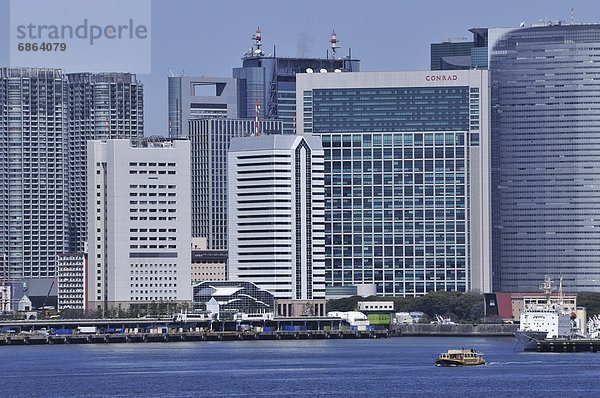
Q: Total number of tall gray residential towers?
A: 2